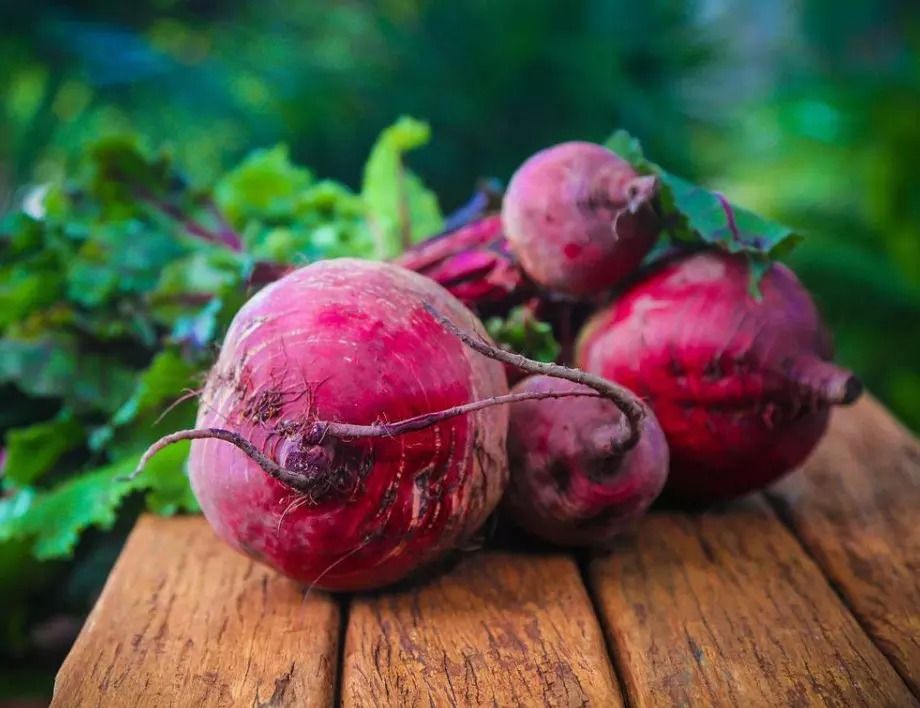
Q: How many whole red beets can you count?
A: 4